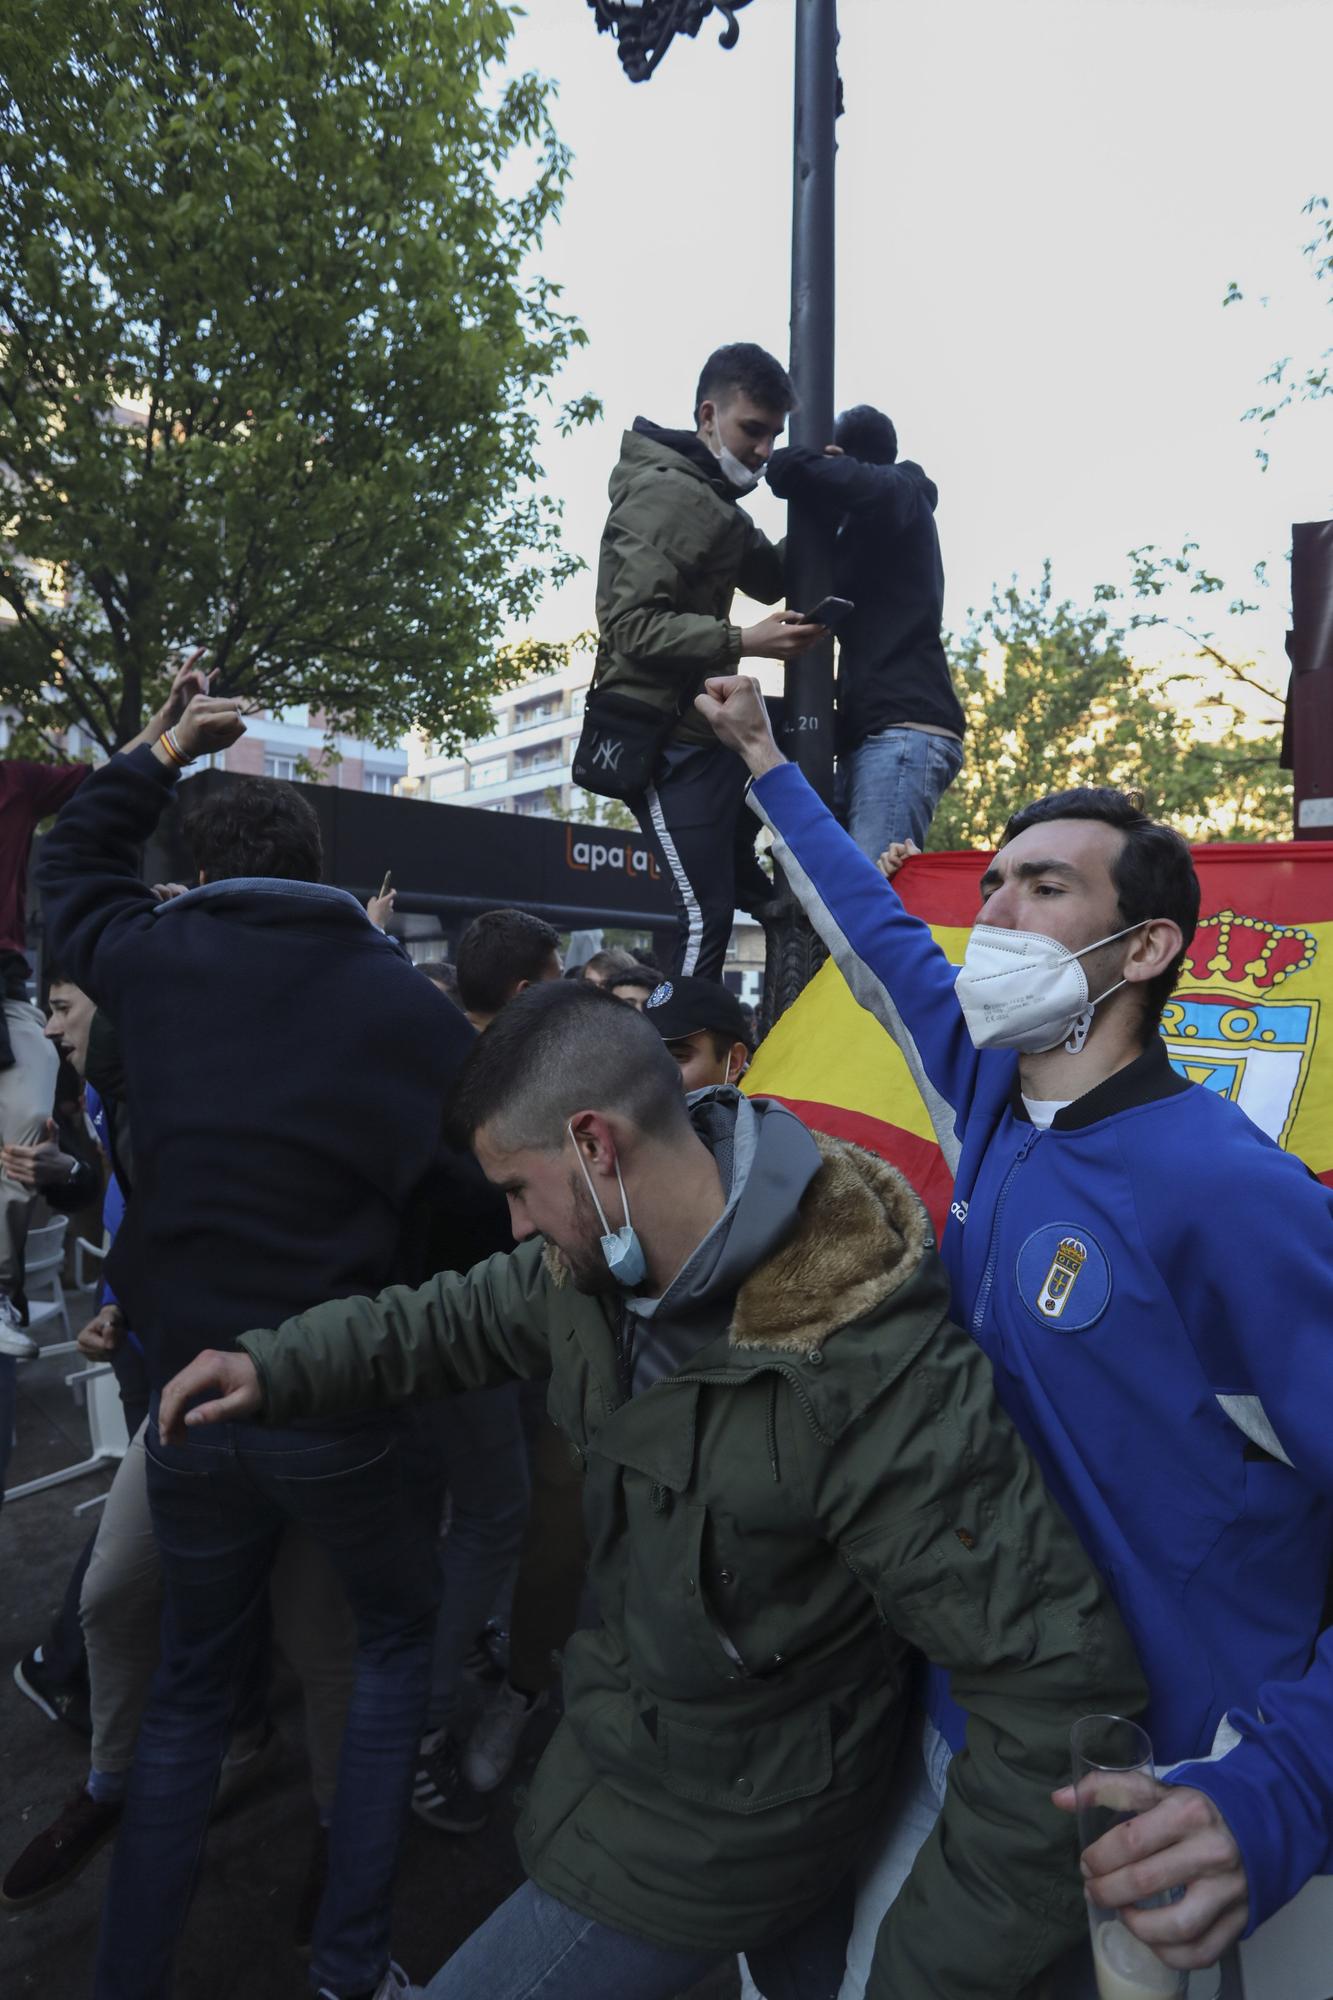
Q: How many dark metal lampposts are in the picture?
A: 1